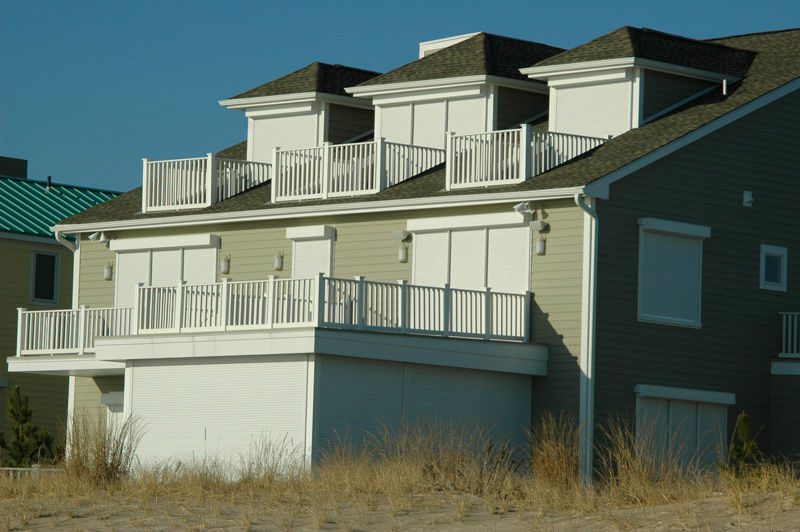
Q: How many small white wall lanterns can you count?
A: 5